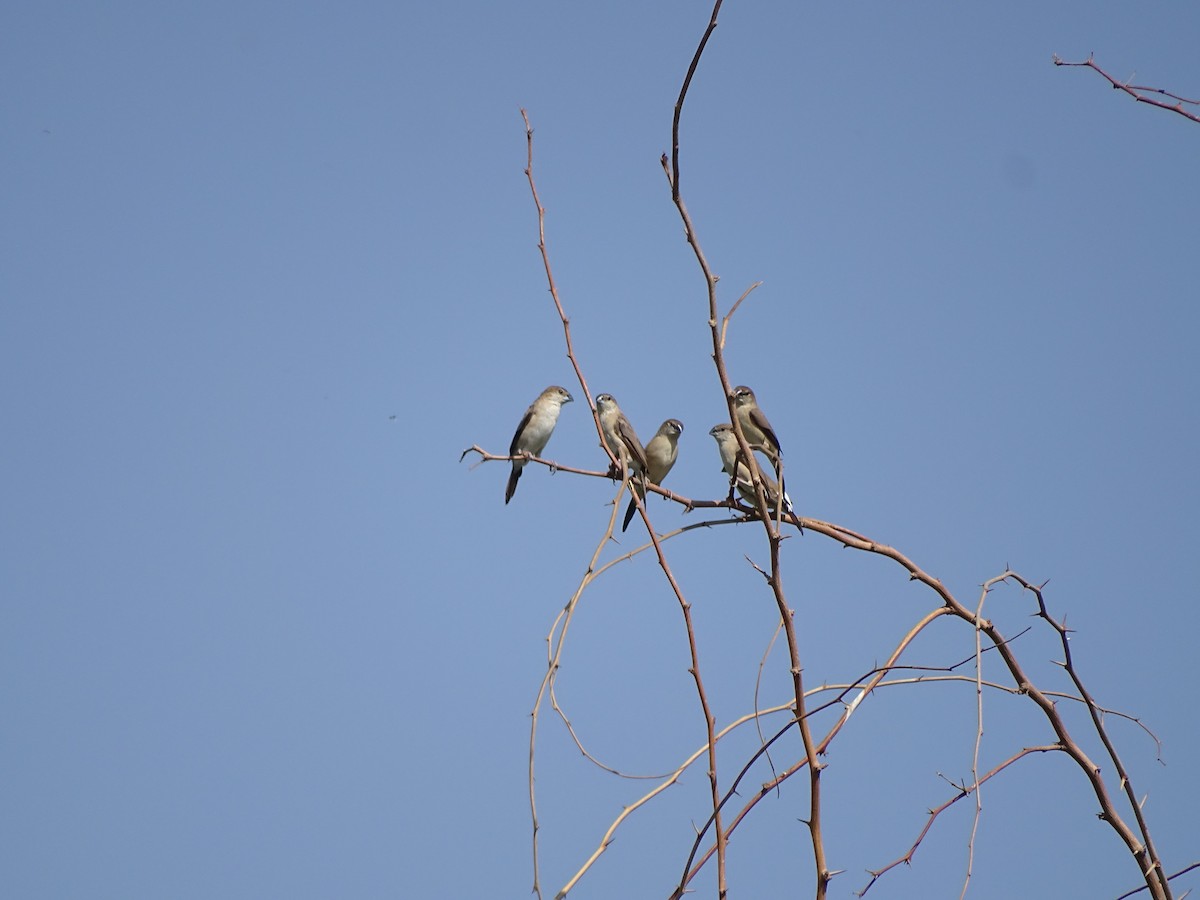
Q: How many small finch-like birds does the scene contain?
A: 5